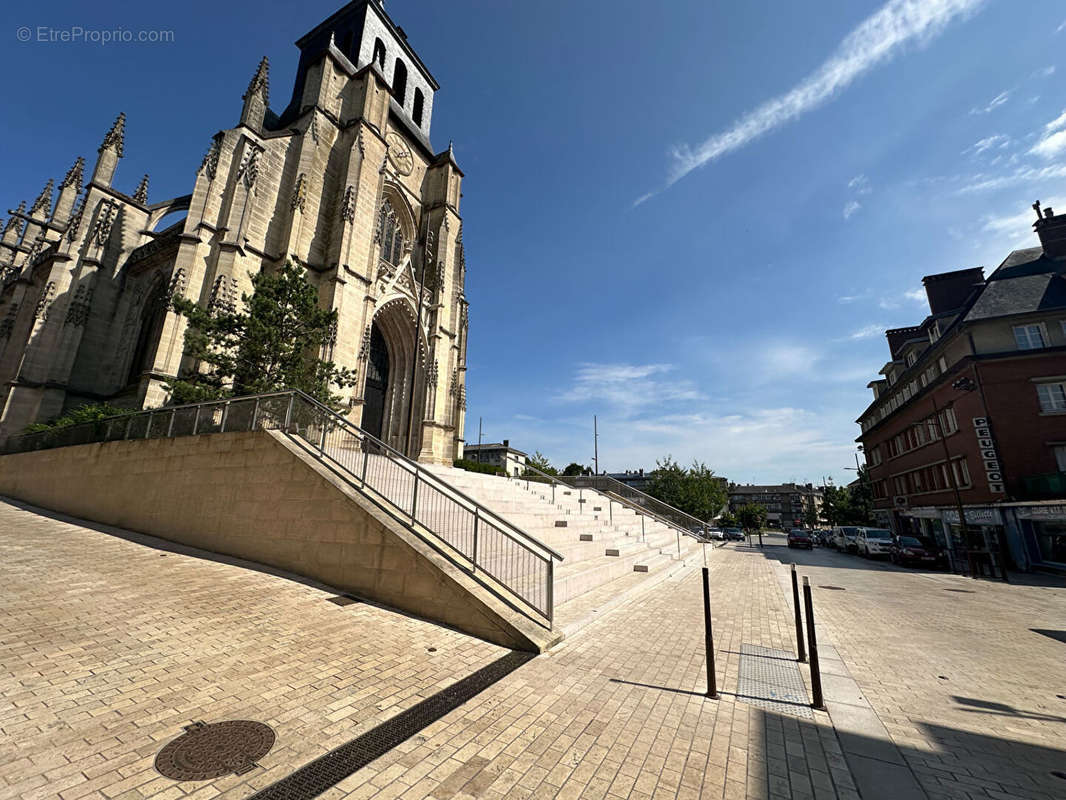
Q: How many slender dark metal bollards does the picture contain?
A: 3